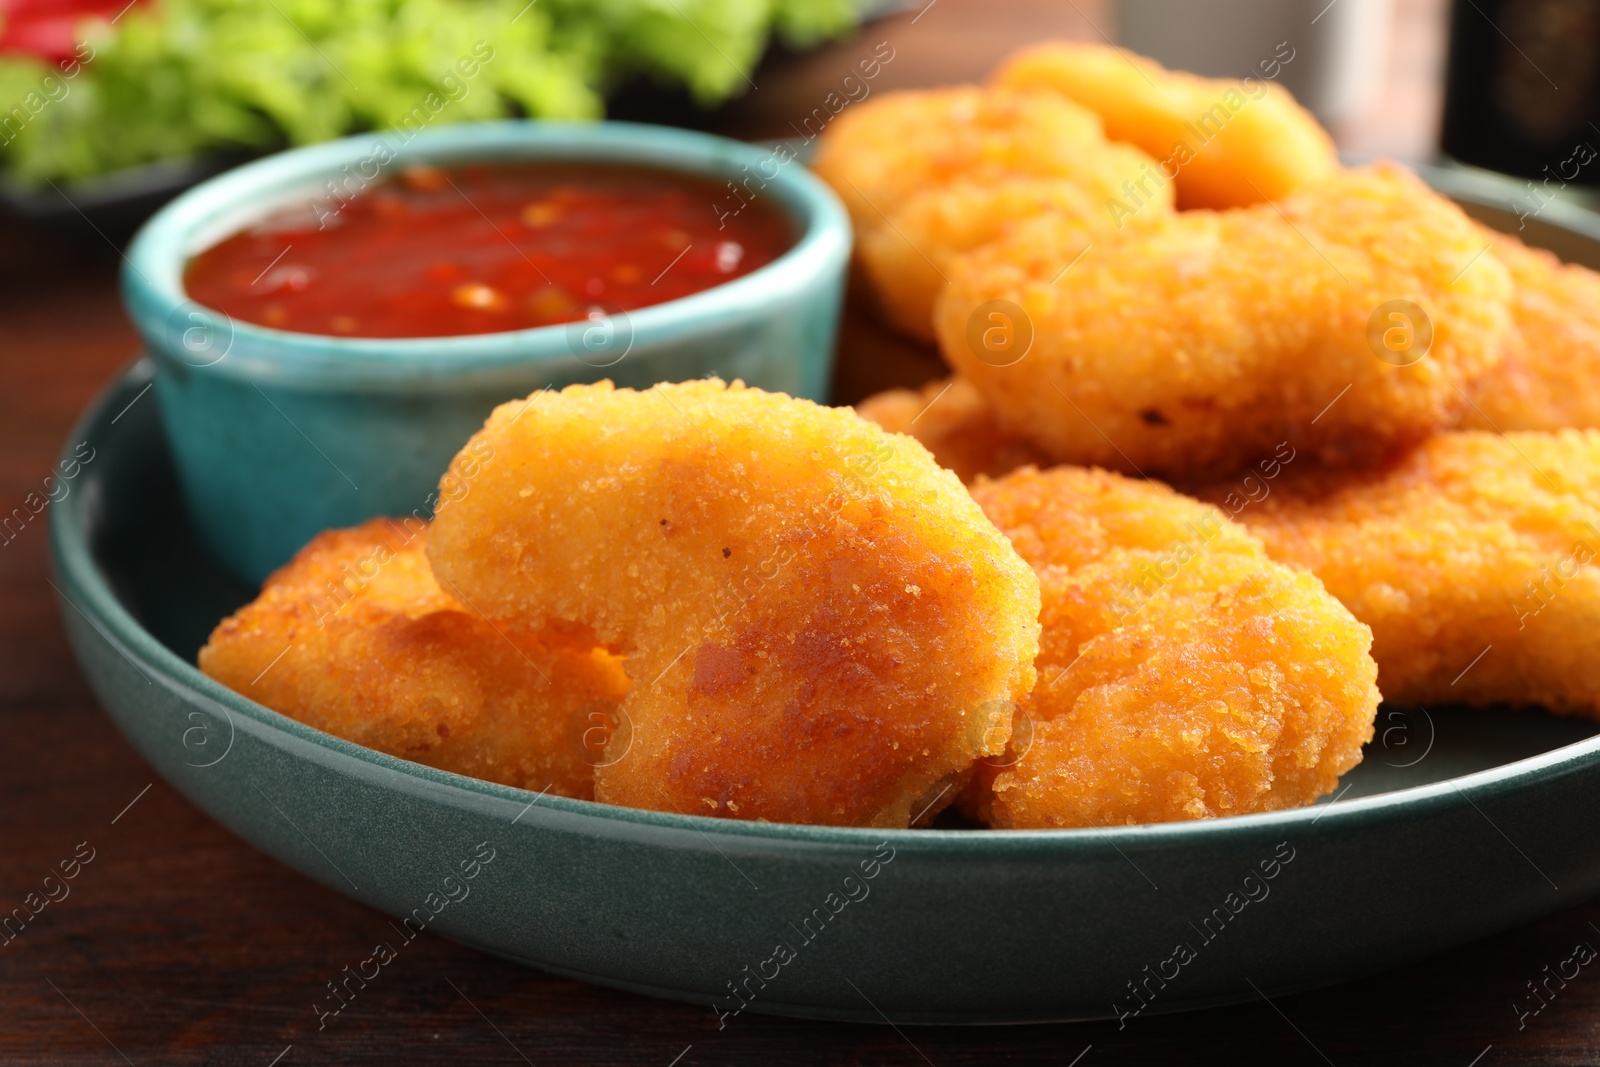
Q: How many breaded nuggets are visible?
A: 9